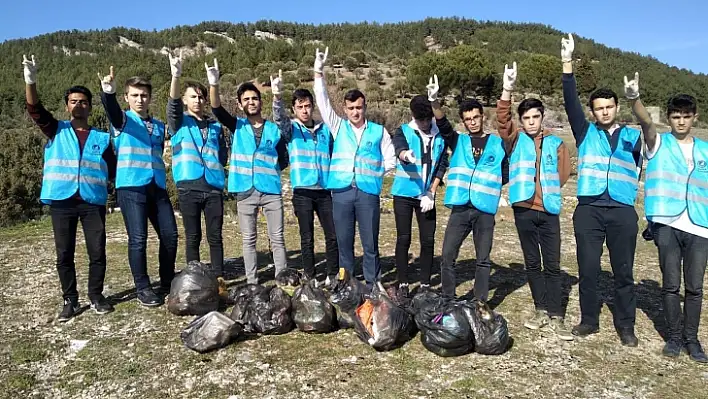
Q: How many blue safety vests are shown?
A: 11